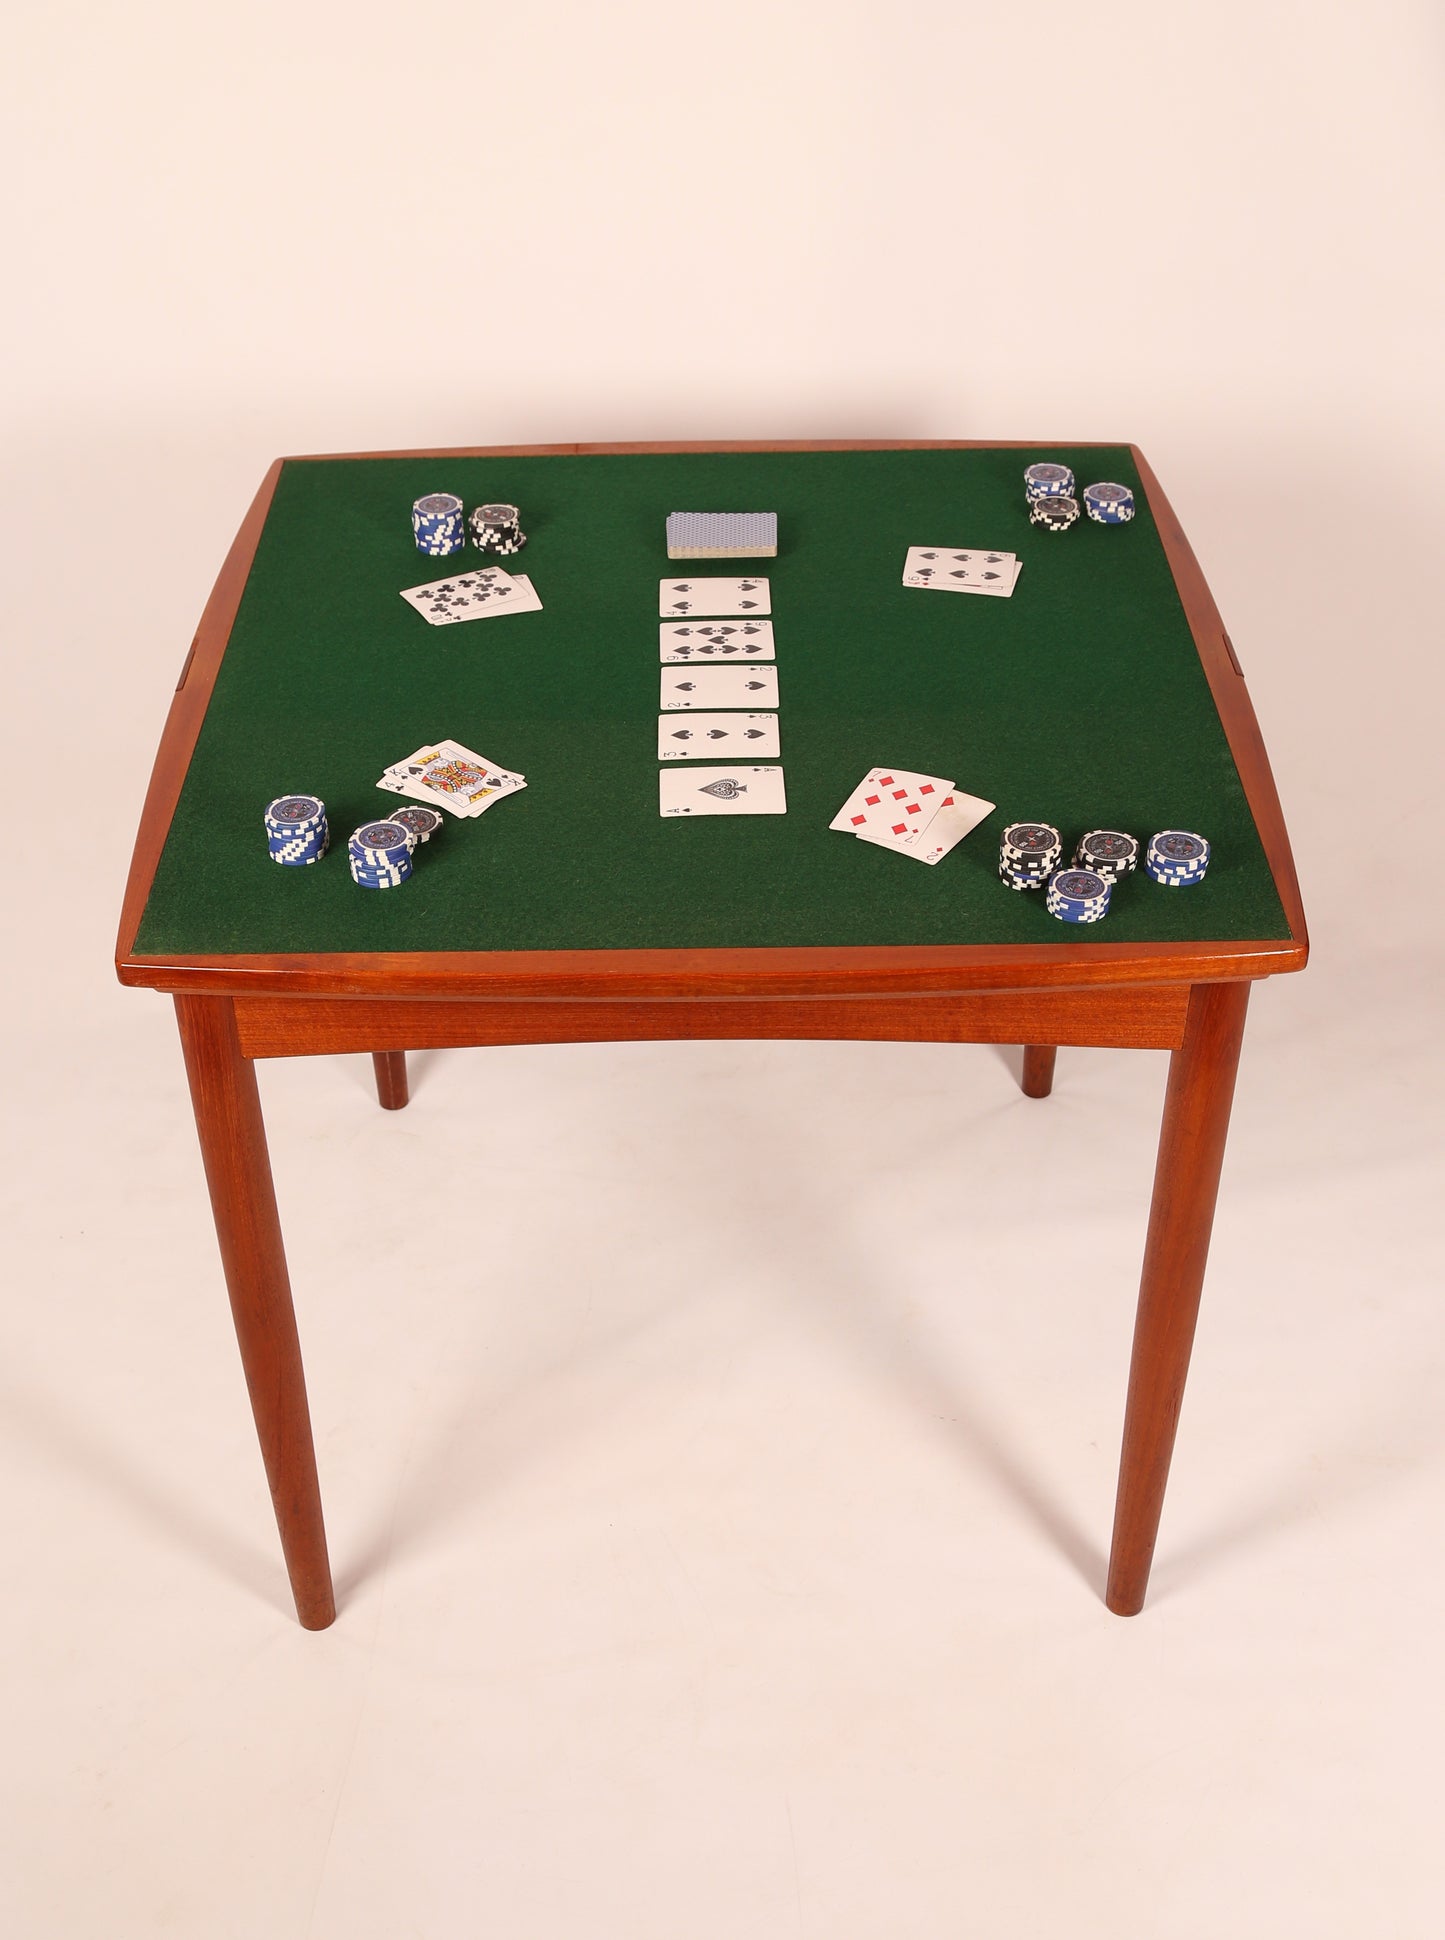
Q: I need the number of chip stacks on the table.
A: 12